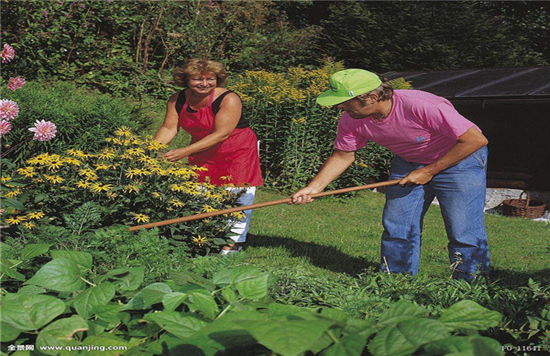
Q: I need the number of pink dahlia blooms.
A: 5